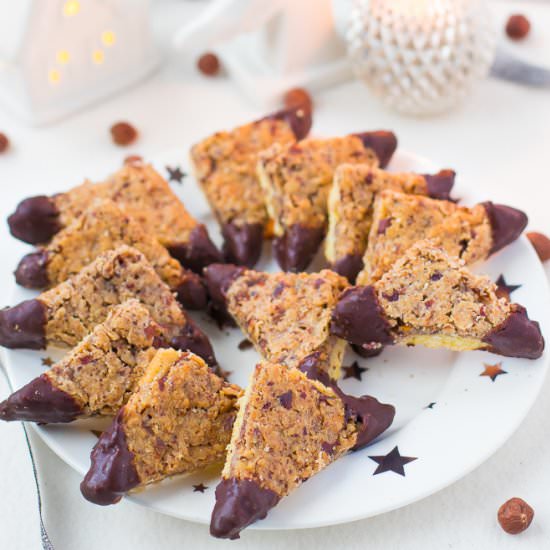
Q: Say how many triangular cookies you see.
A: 12